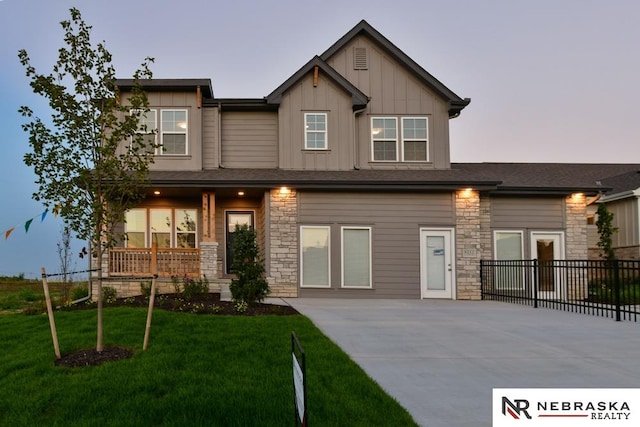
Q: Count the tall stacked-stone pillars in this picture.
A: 3